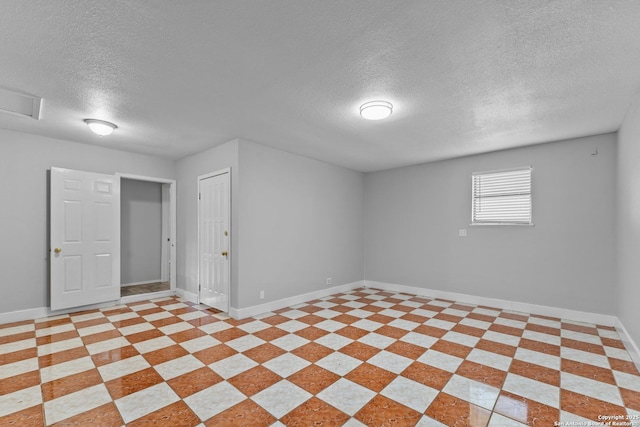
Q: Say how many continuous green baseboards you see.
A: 0